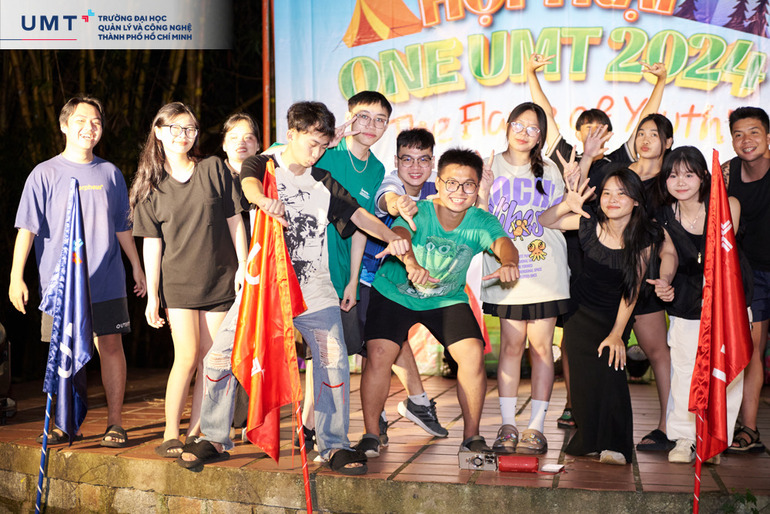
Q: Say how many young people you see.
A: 13